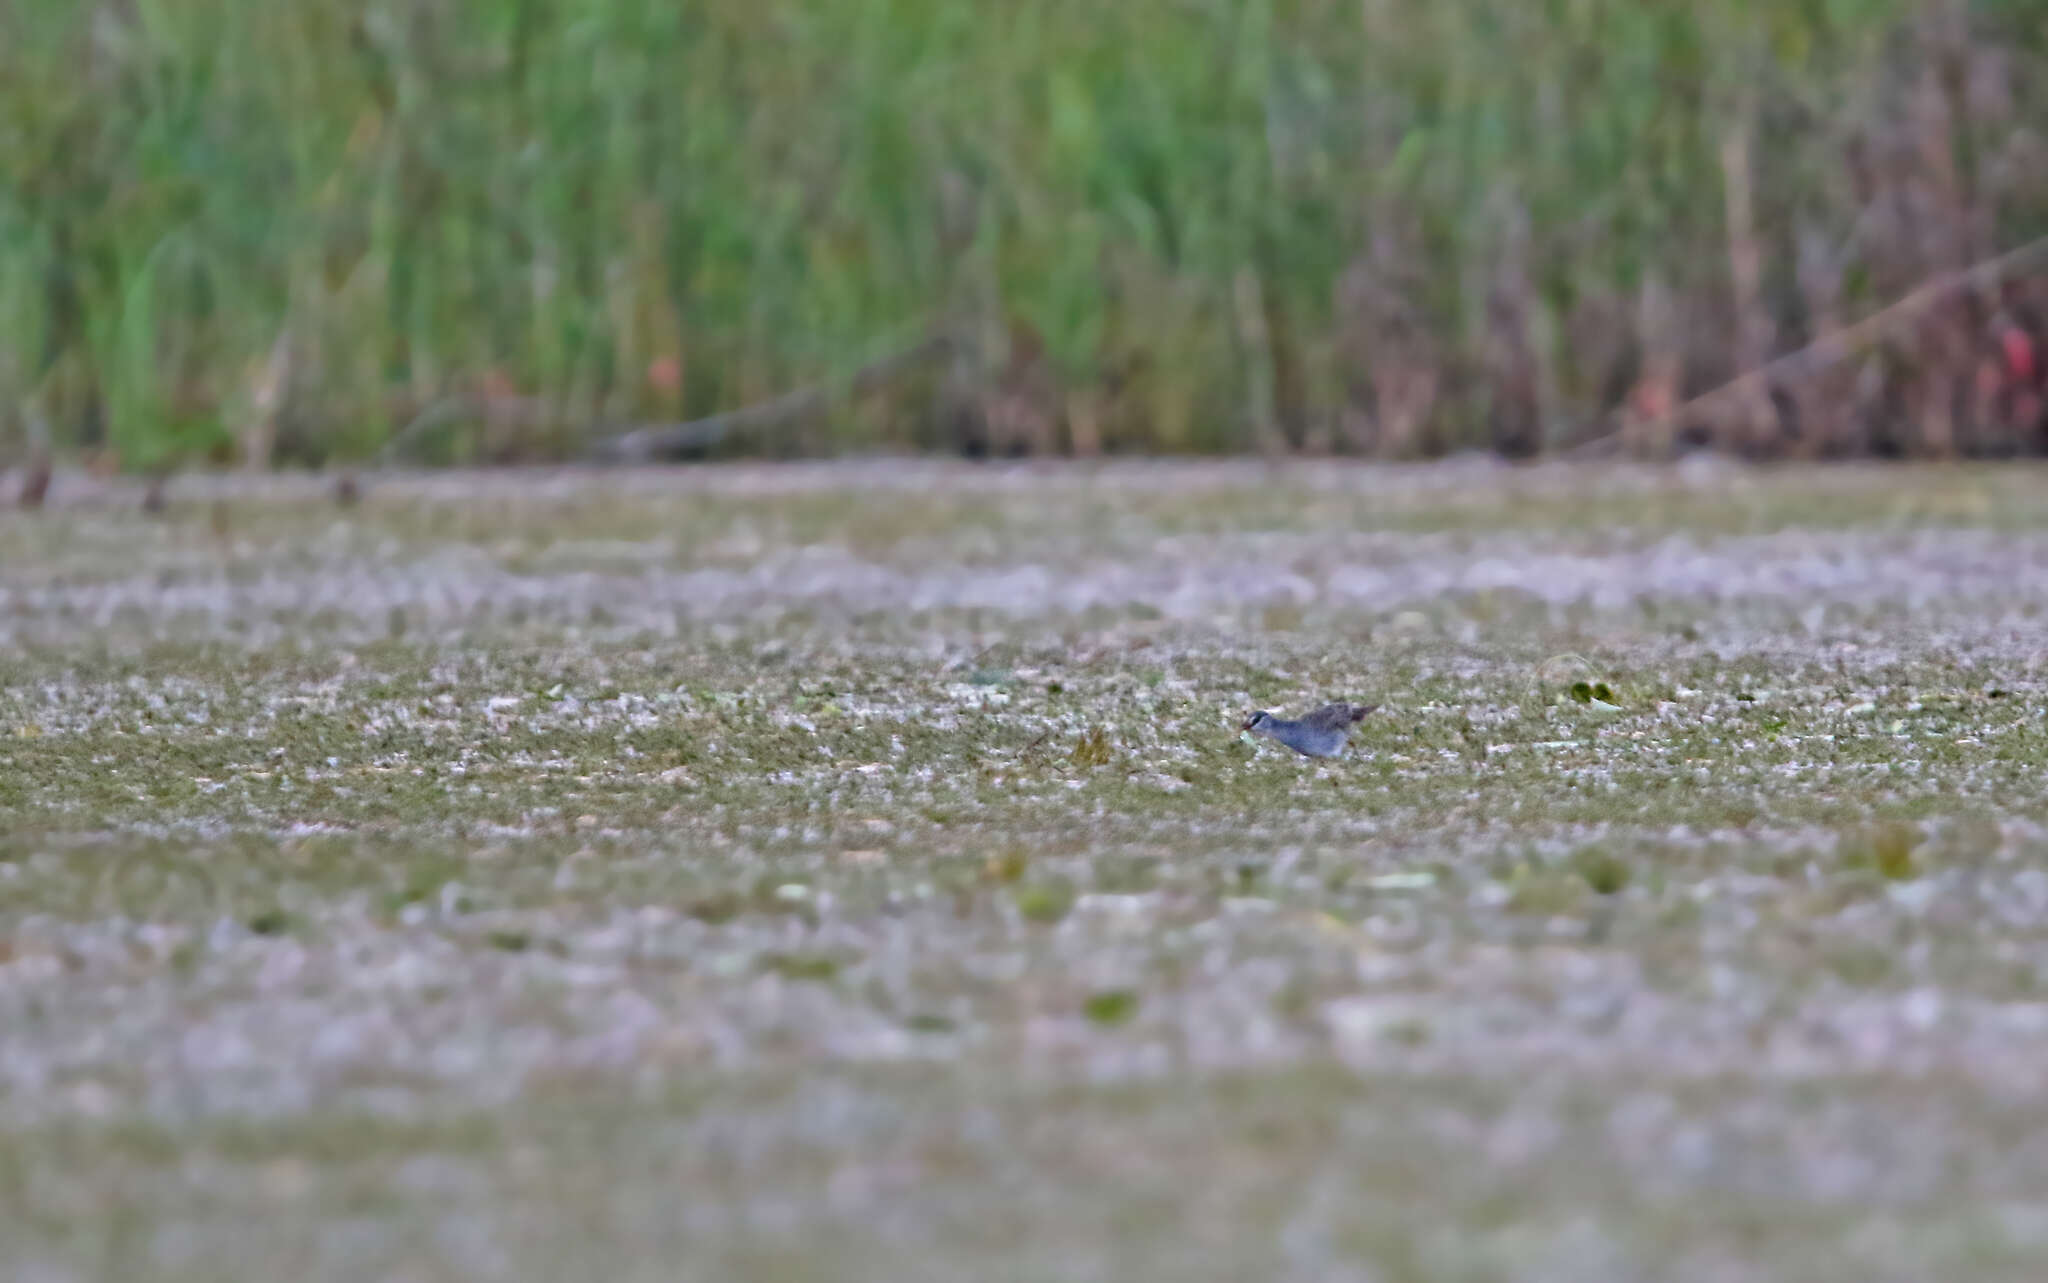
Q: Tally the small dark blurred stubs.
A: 3